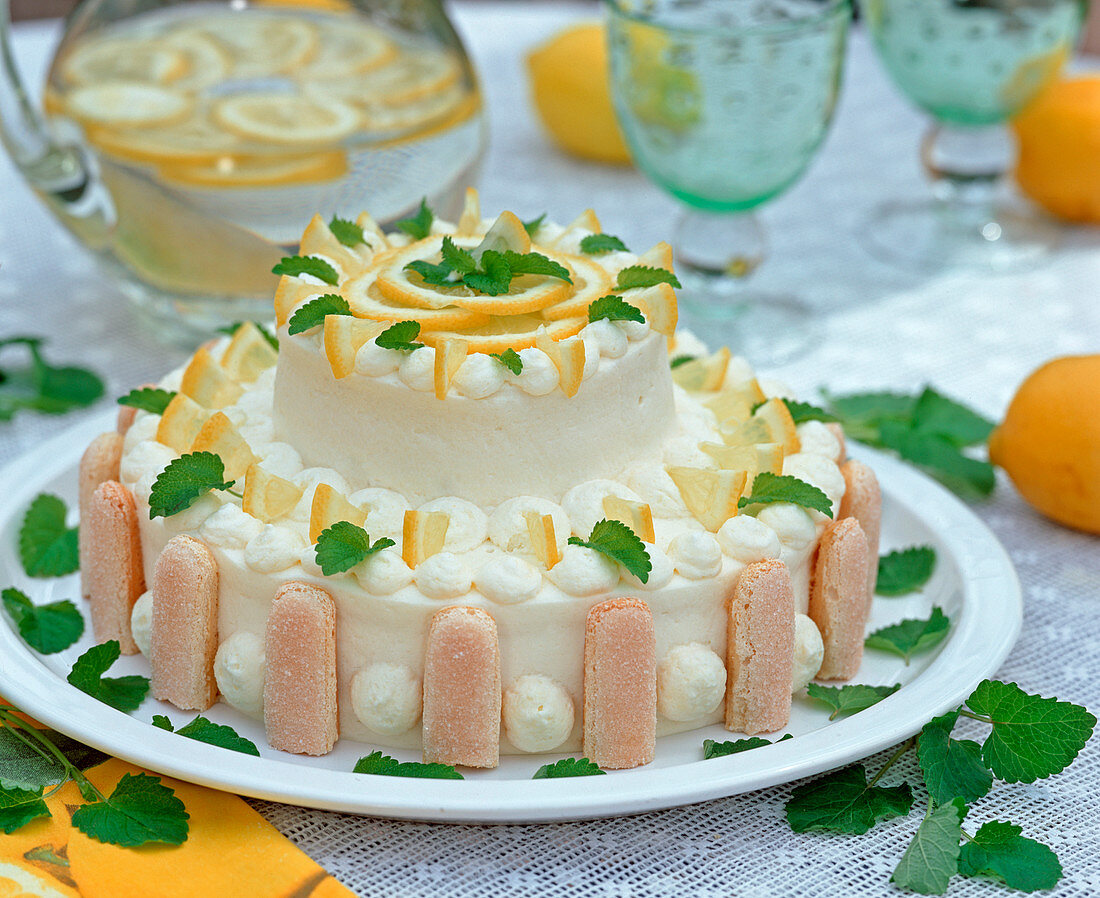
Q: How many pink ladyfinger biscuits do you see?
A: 11